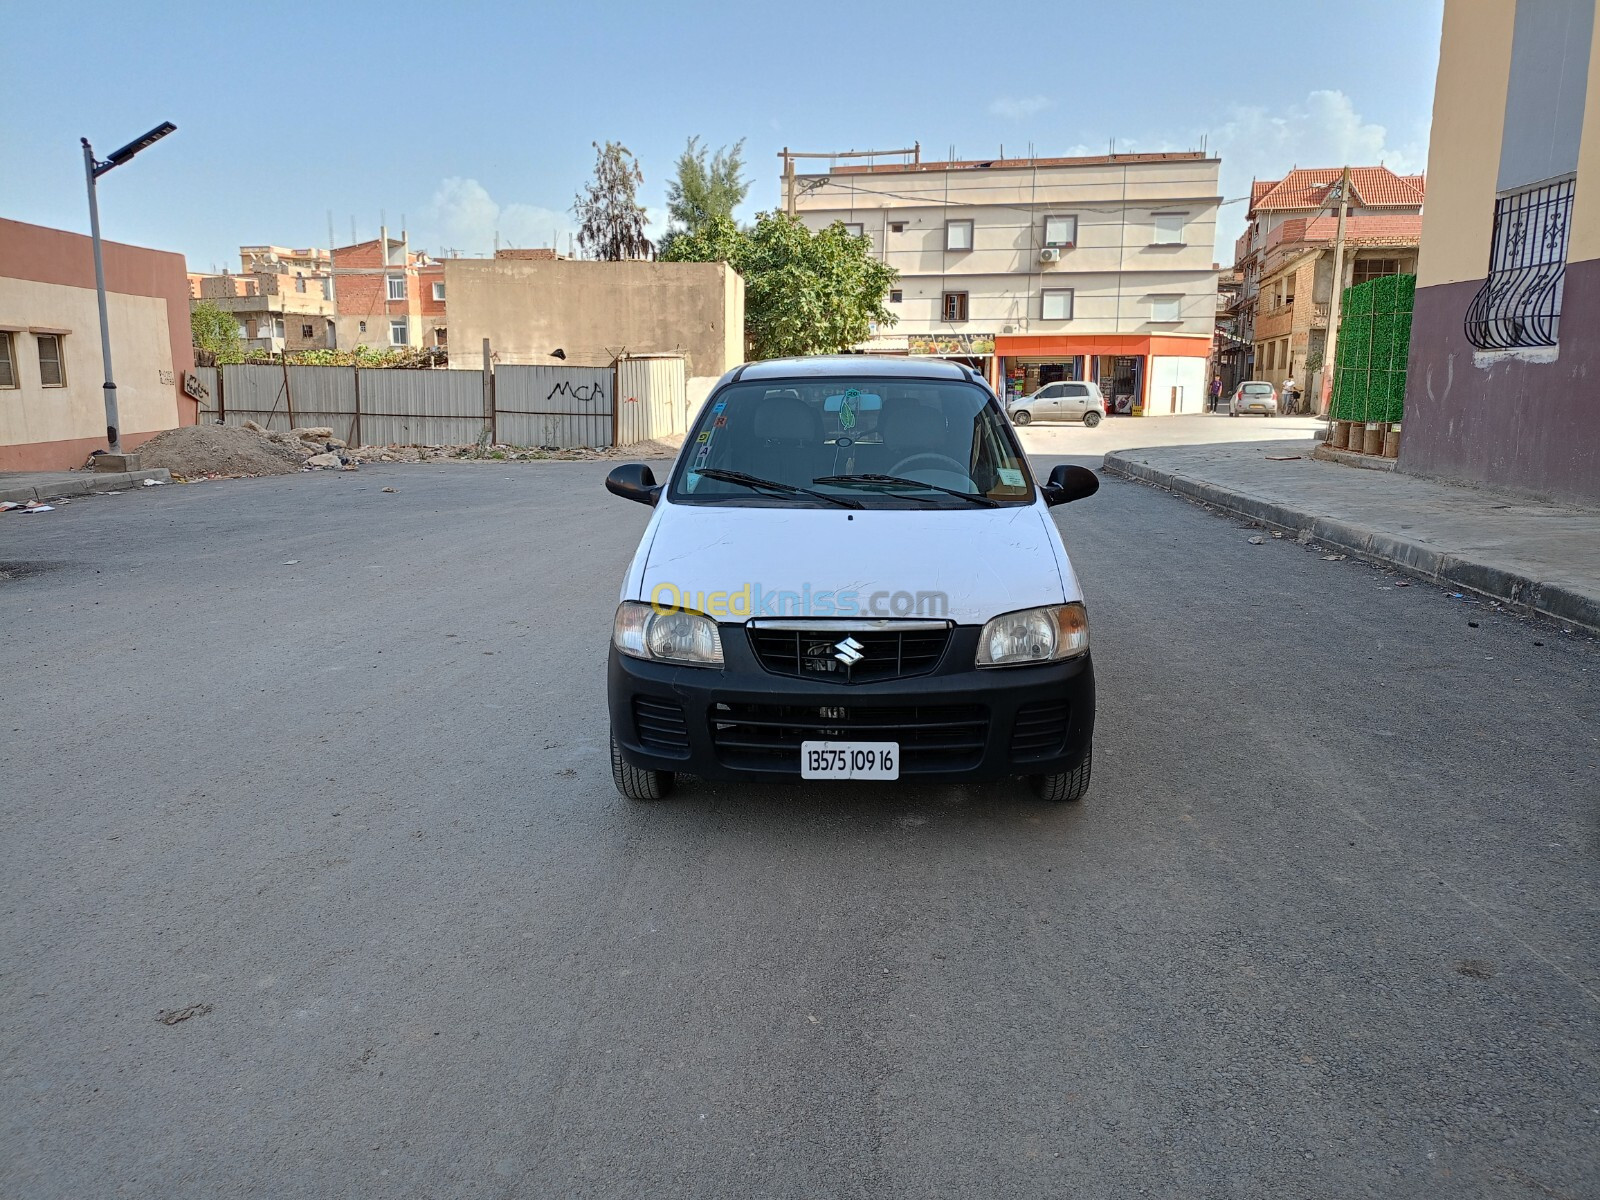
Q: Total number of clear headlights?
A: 2